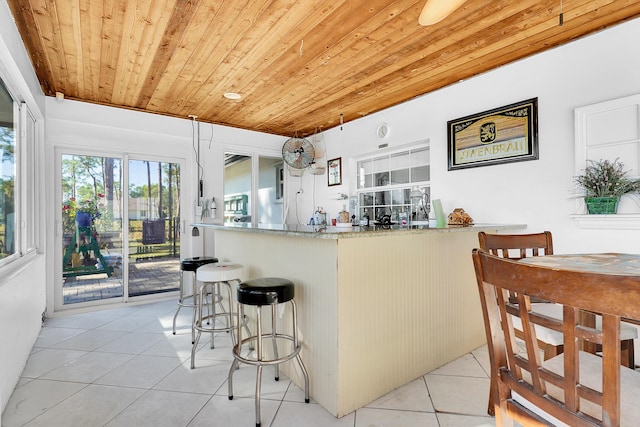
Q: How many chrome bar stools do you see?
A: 3